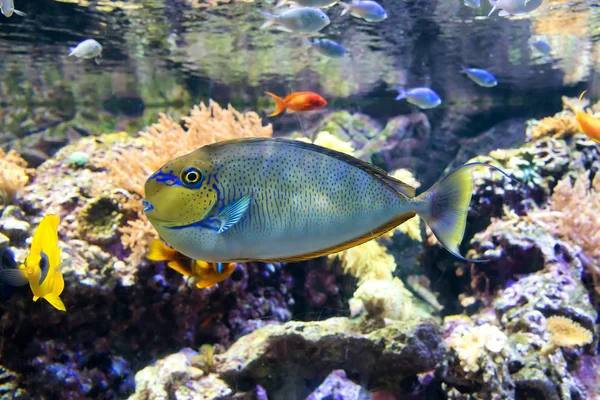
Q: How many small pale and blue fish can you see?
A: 11